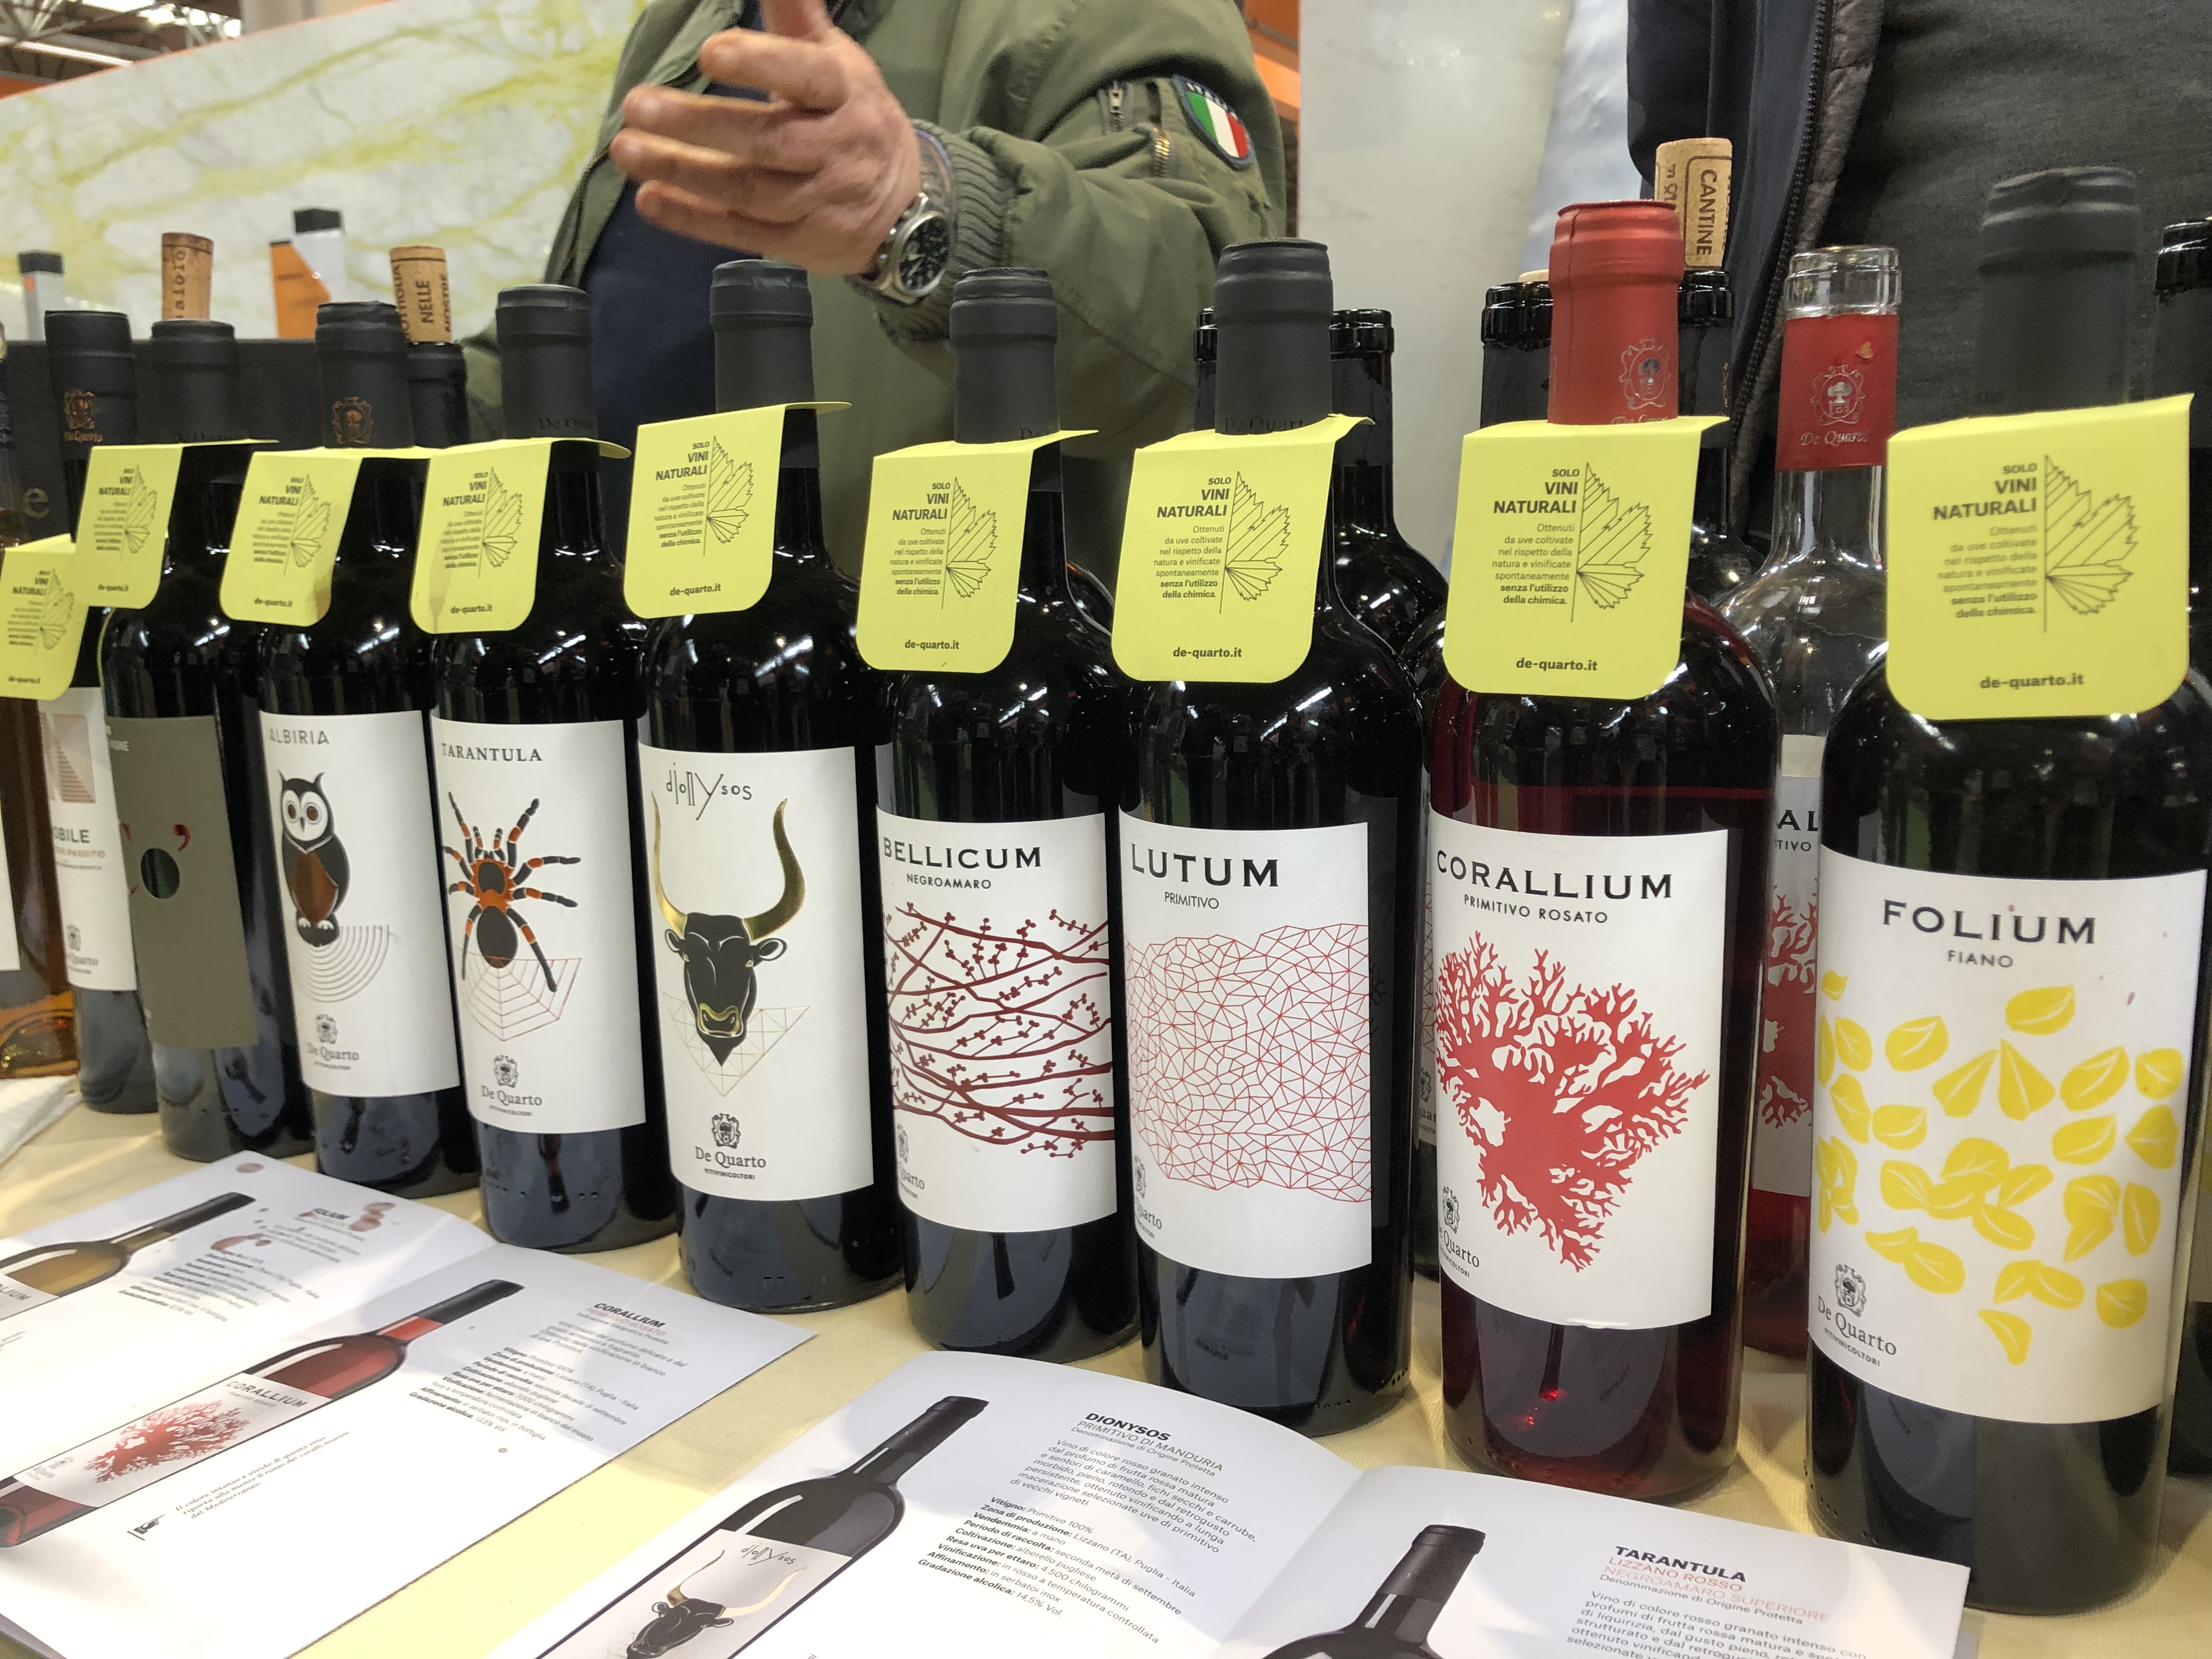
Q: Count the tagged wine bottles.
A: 9